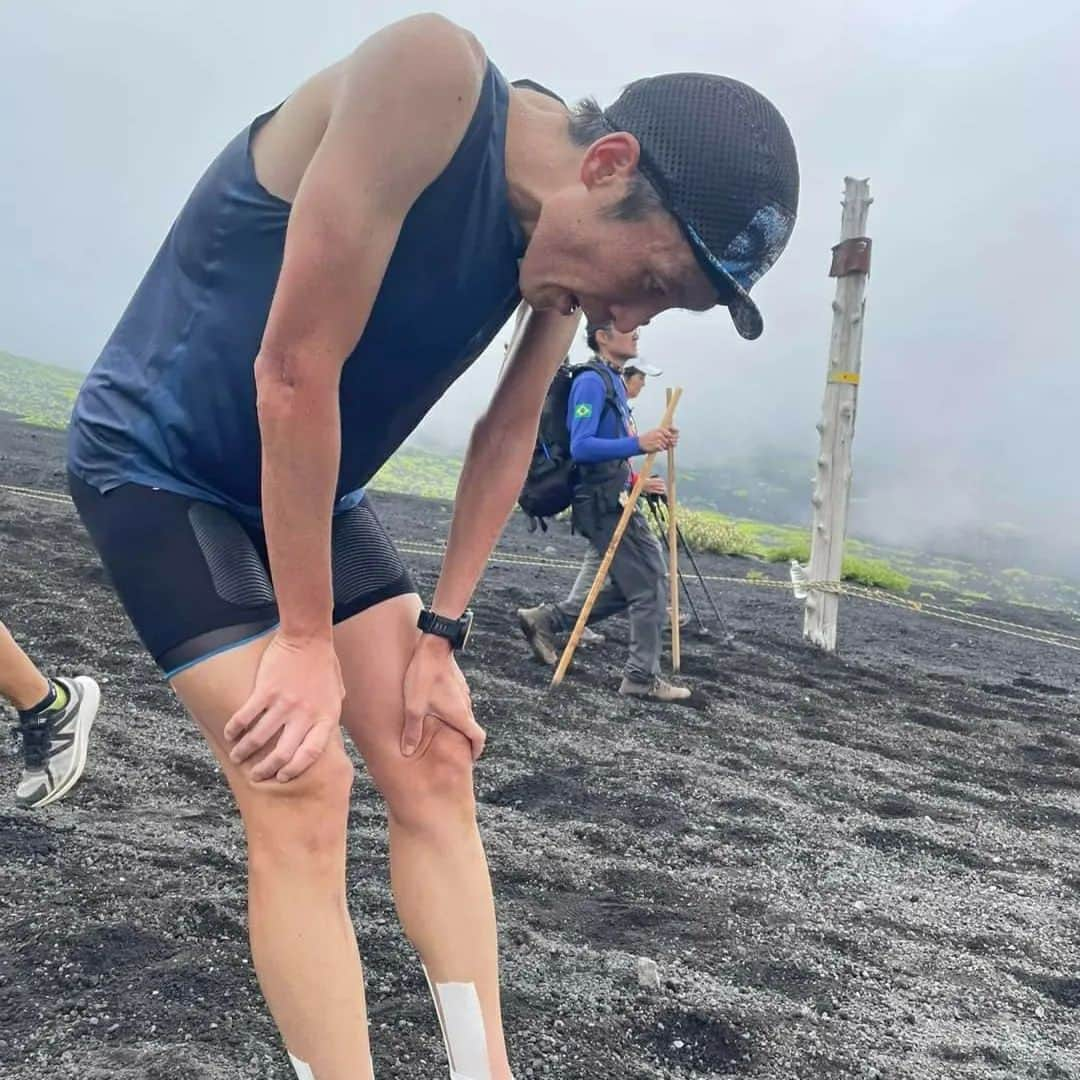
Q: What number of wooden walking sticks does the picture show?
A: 2